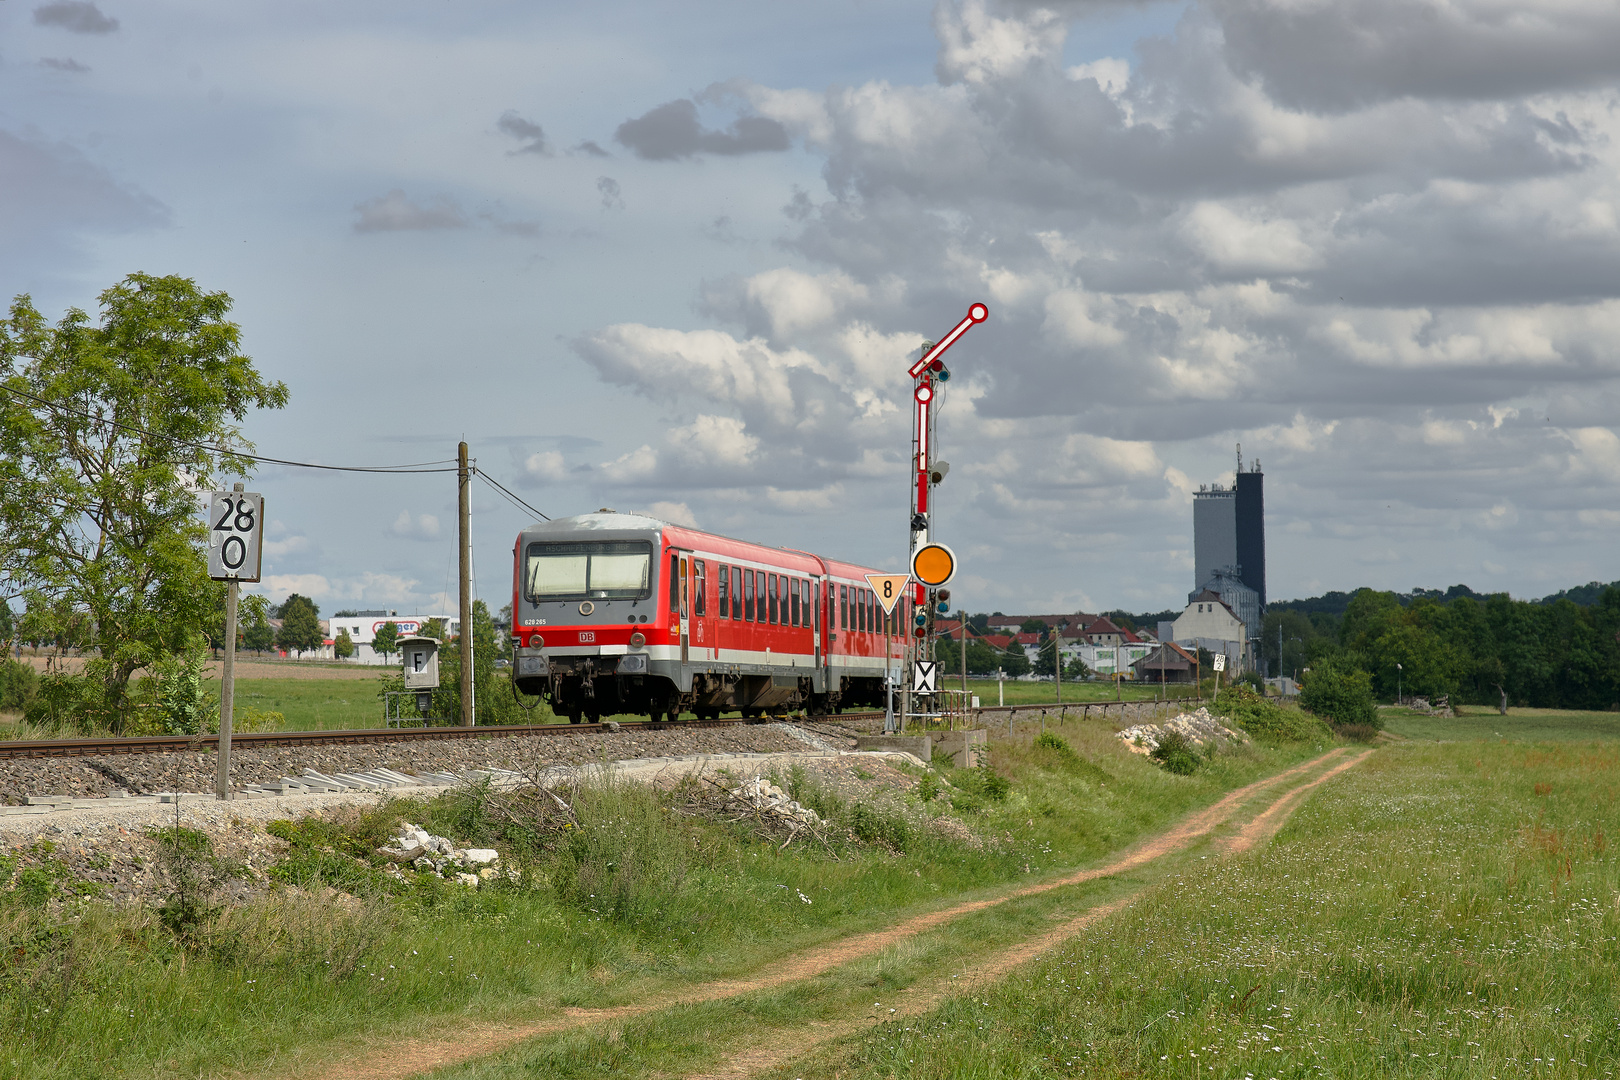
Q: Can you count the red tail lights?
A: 2